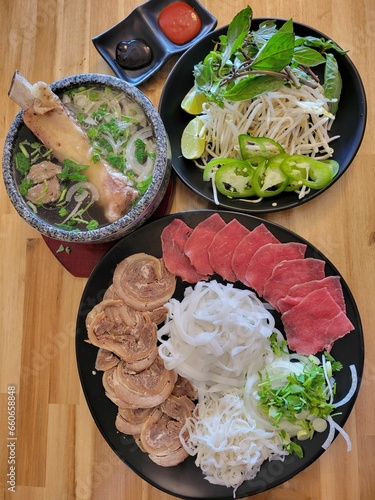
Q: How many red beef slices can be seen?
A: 8